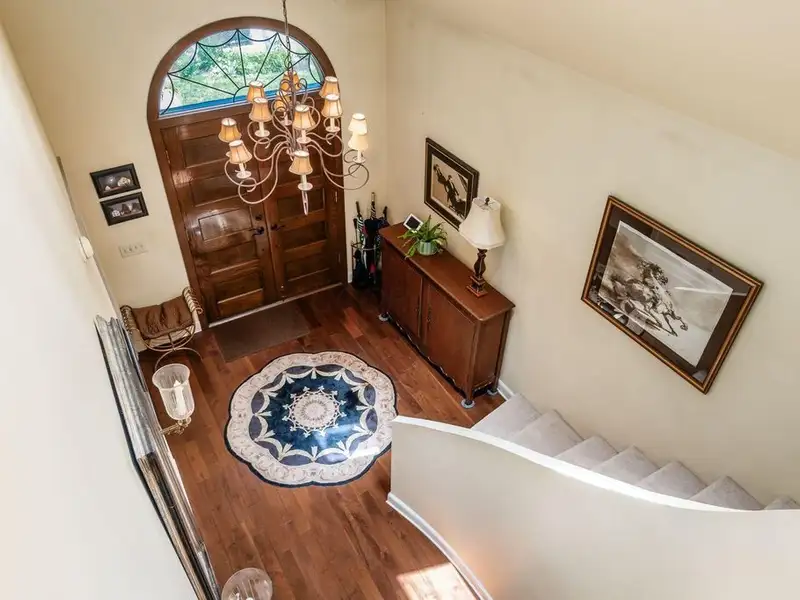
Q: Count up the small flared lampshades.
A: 12